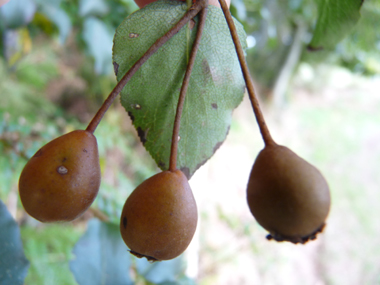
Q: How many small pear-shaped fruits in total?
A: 3